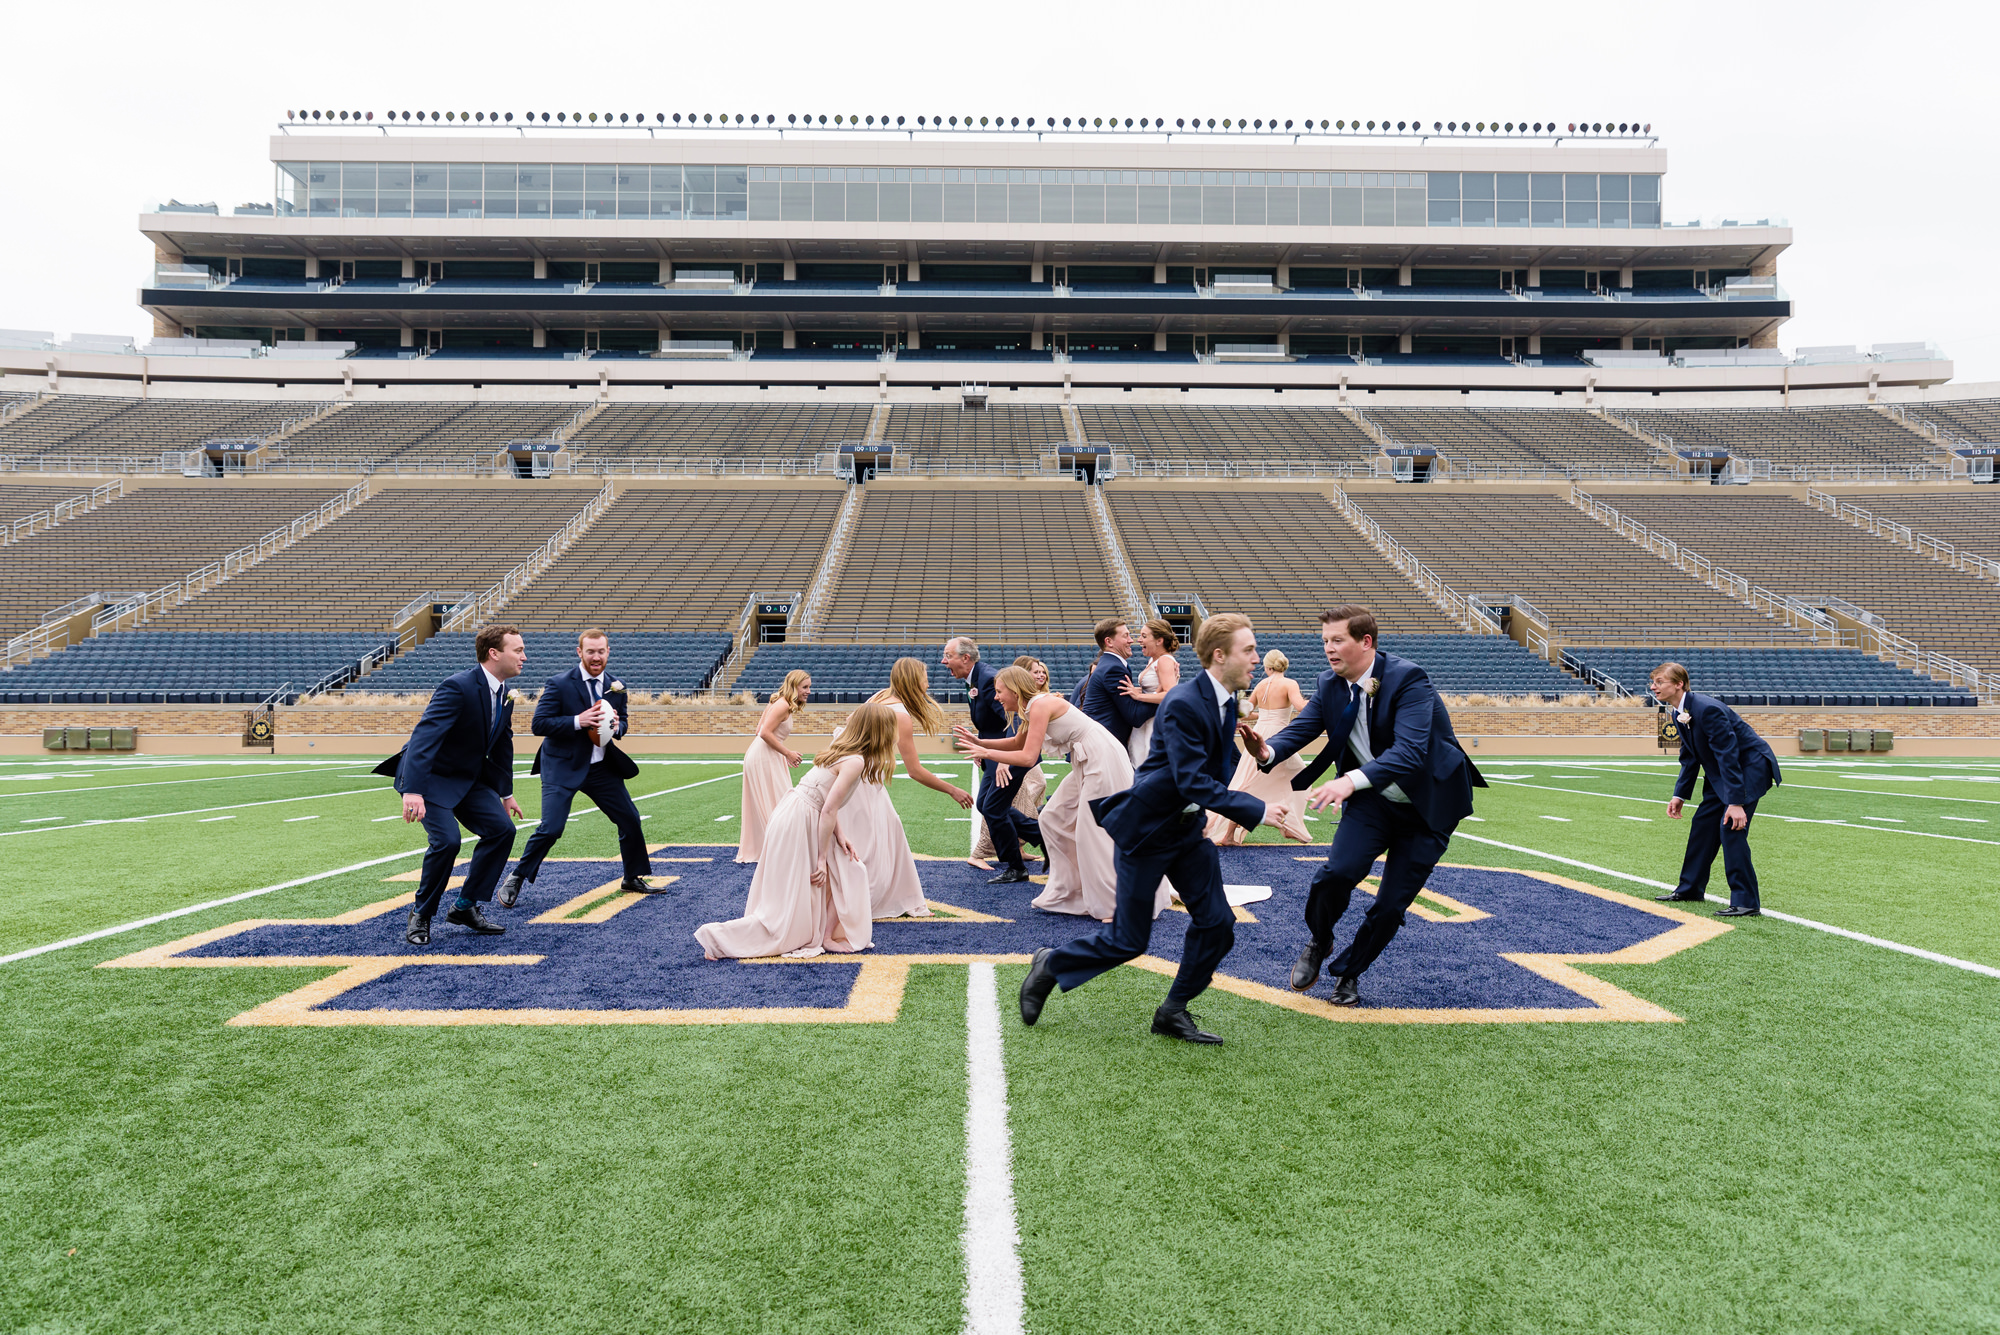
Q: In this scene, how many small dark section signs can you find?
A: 11